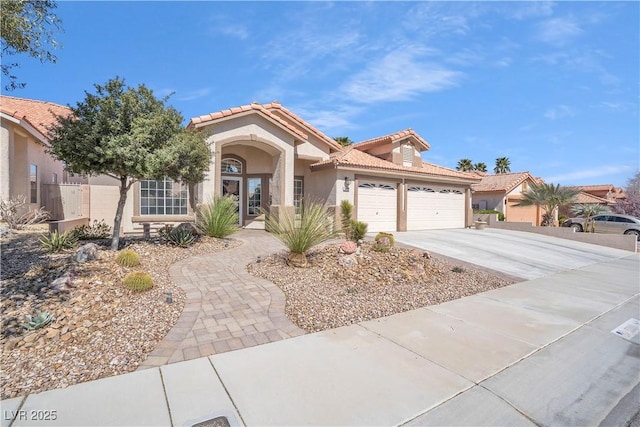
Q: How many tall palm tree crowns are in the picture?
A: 4